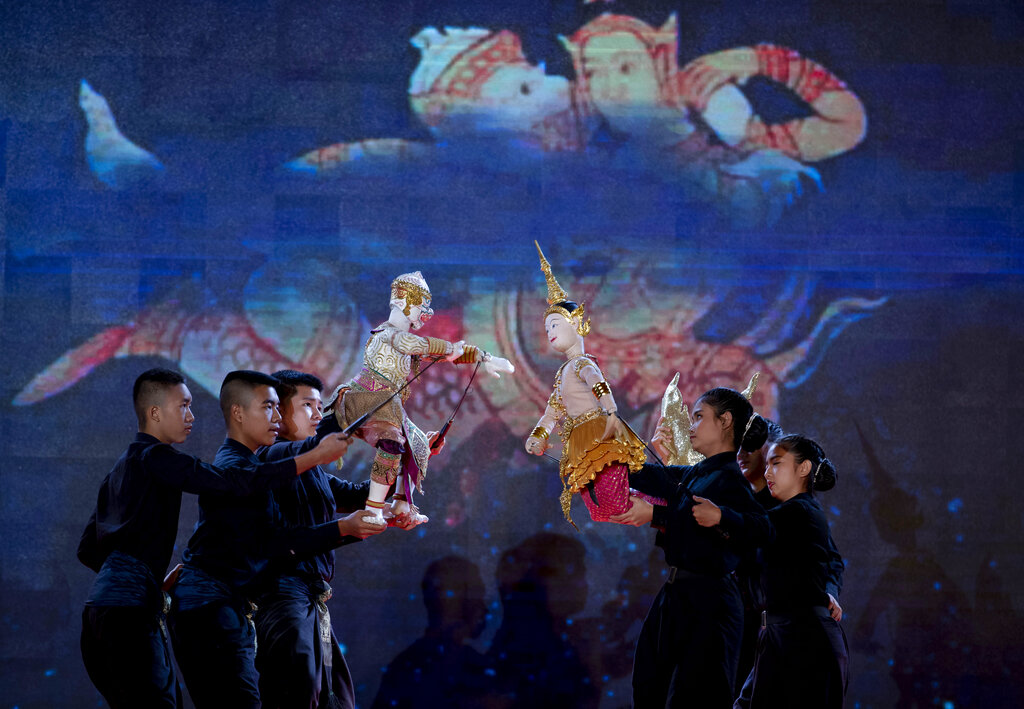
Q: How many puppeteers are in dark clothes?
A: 6